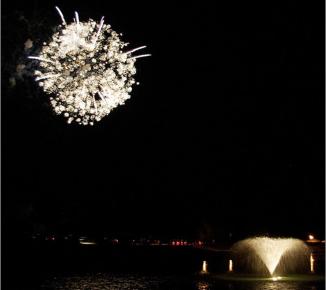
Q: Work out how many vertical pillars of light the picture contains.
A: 3